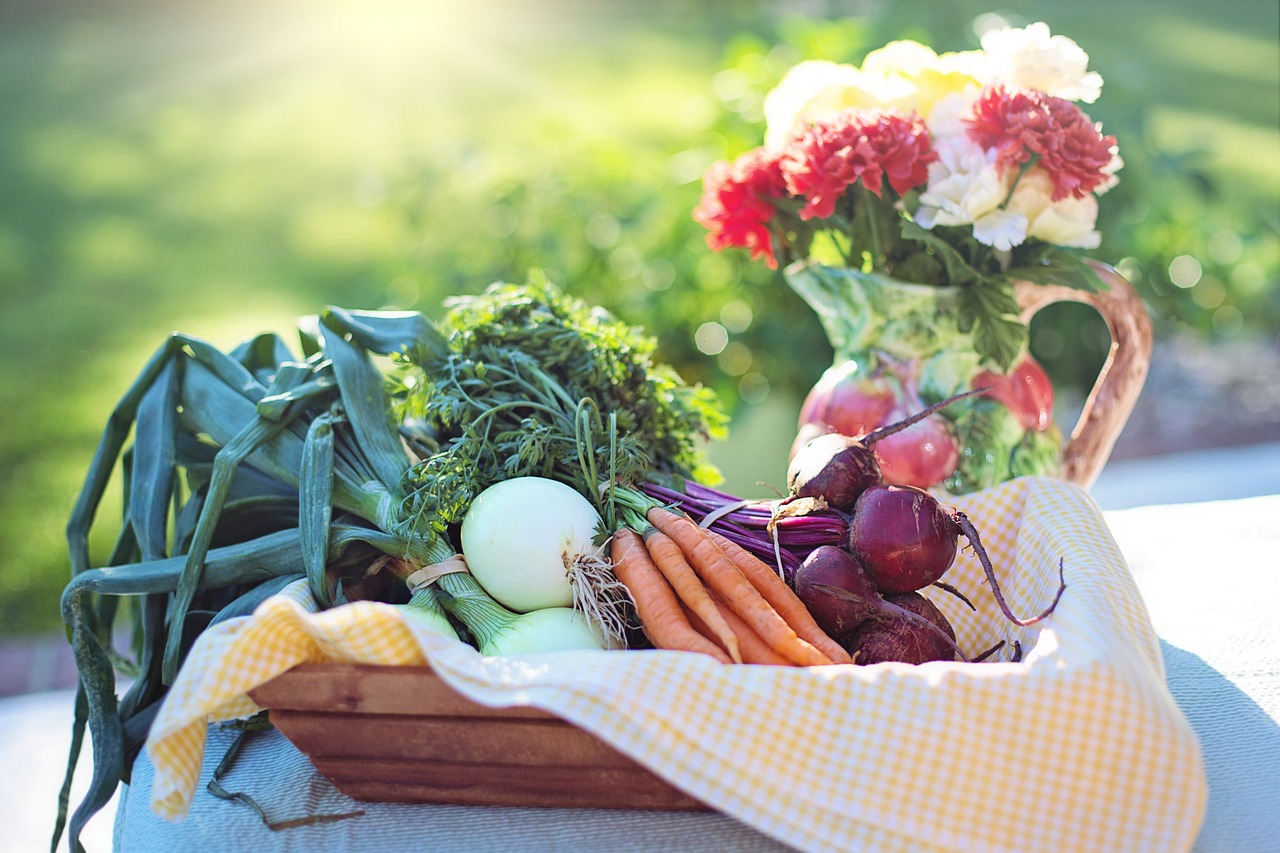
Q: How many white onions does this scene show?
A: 3